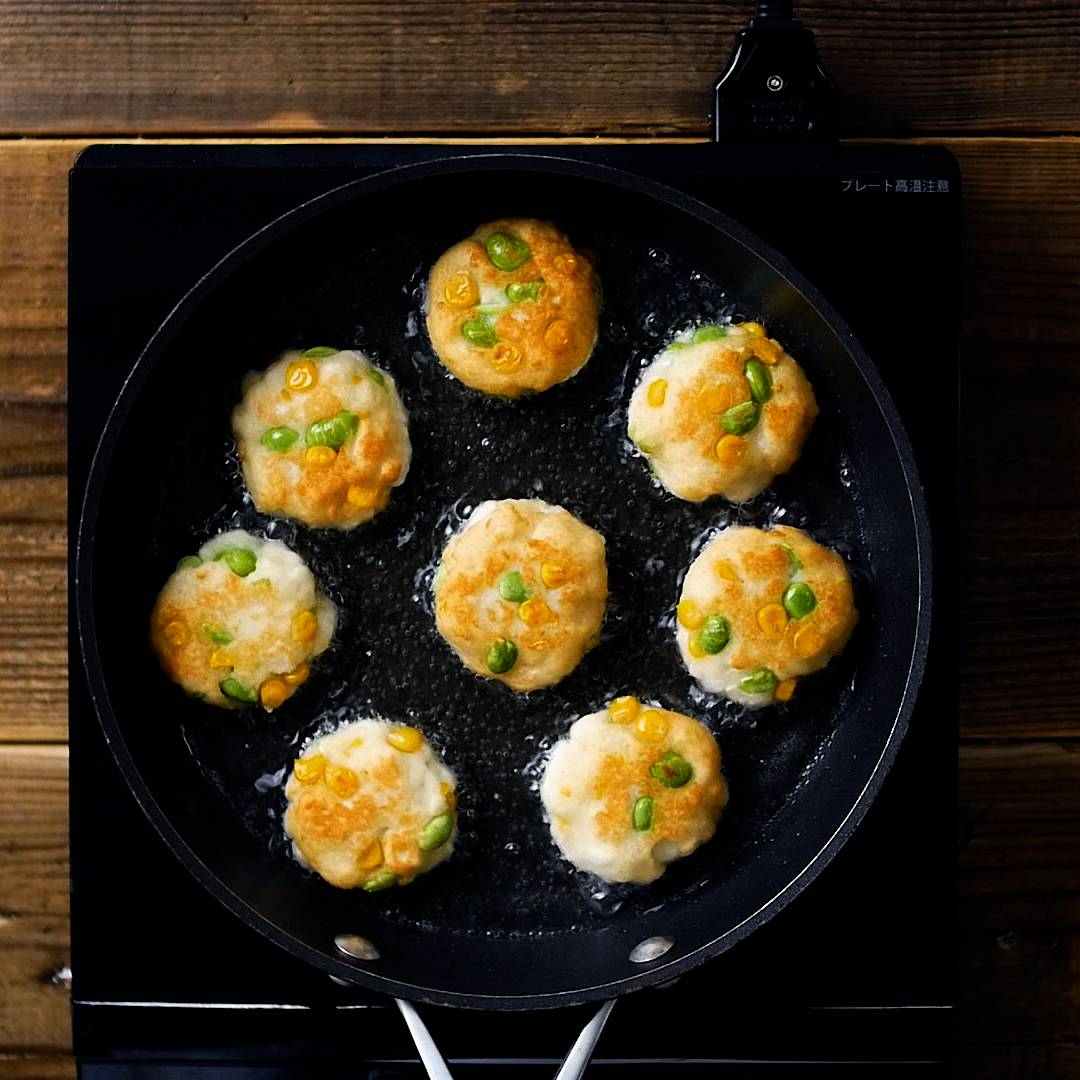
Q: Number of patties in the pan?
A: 8